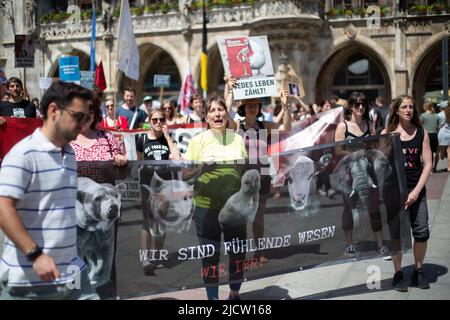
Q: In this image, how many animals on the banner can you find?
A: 5